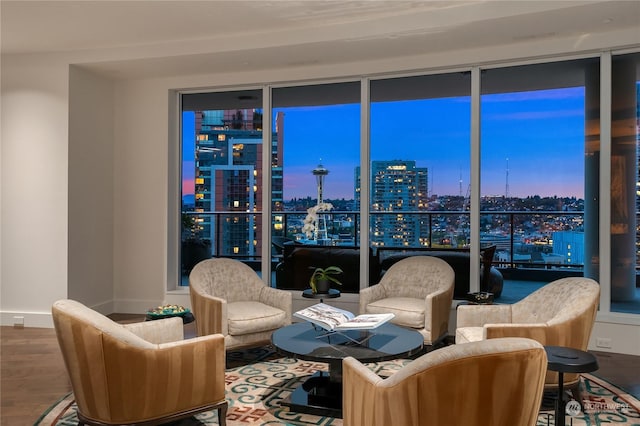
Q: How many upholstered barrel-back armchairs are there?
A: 5